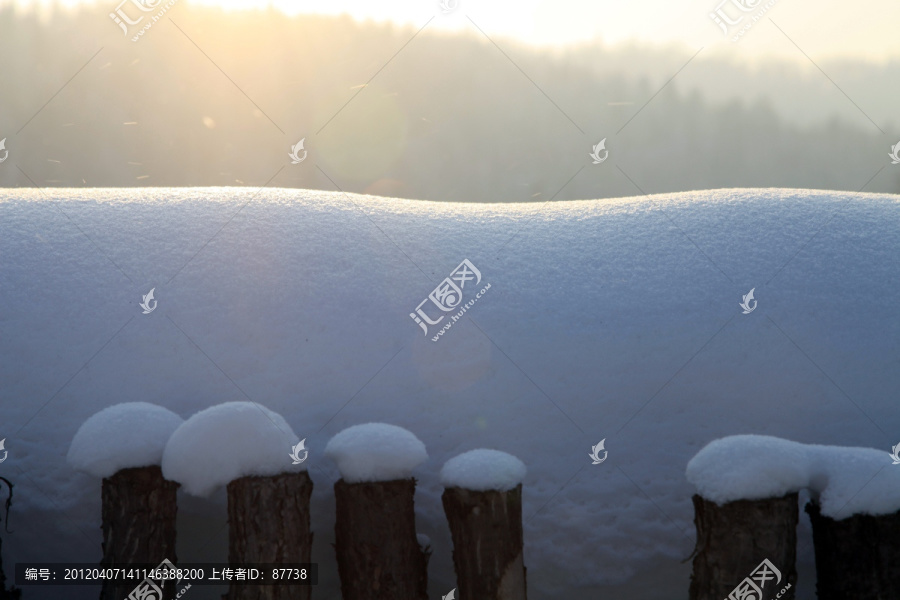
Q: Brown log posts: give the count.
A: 6